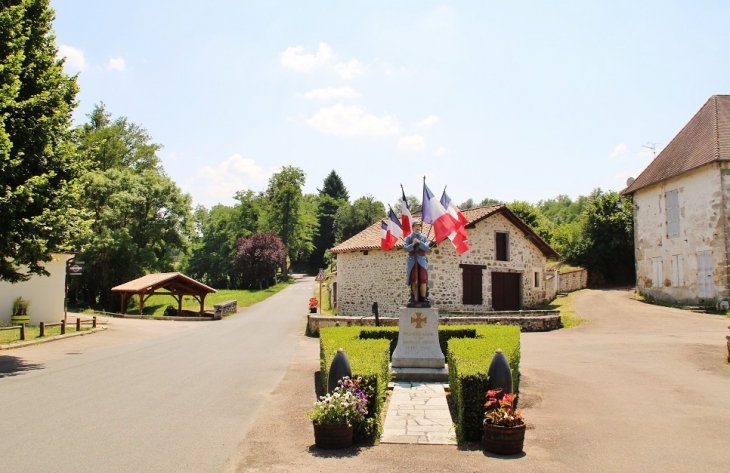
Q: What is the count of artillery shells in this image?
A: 2